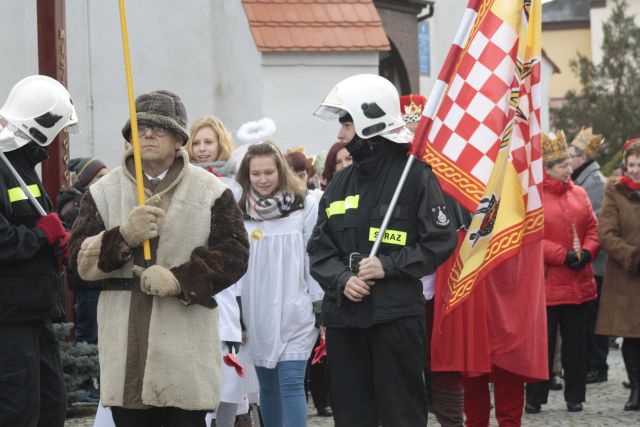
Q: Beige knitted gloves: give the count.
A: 2